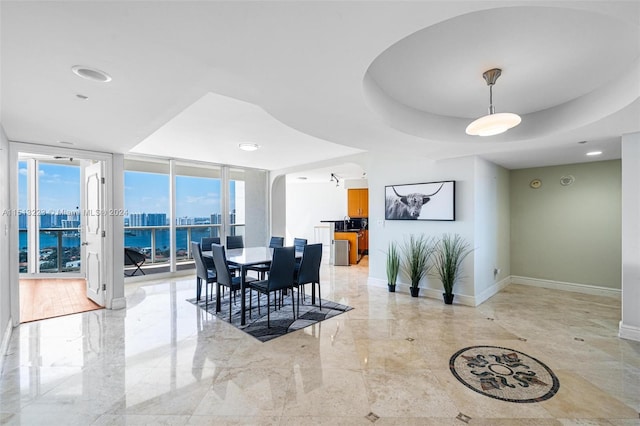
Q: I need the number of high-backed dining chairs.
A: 8